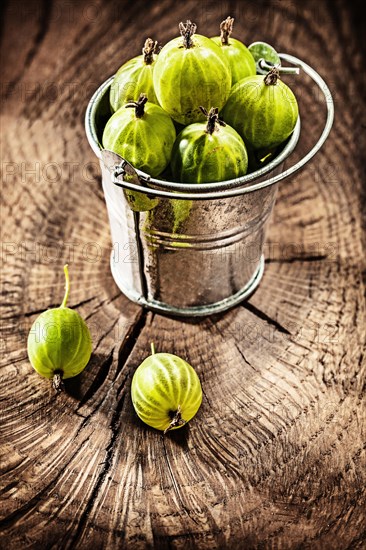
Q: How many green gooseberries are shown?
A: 8